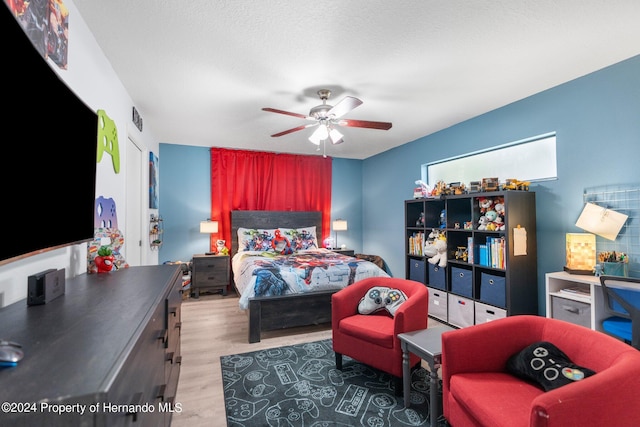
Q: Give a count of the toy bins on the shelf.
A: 7